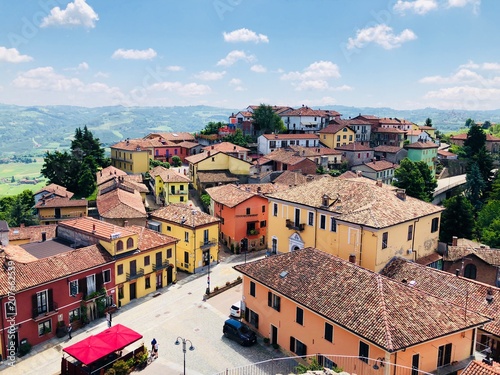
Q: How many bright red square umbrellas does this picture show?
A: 2